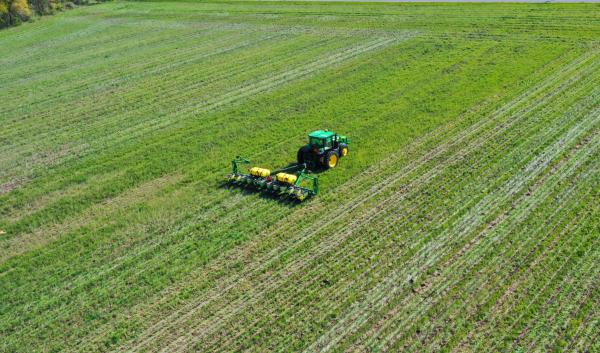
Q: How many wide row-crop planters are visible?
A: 1